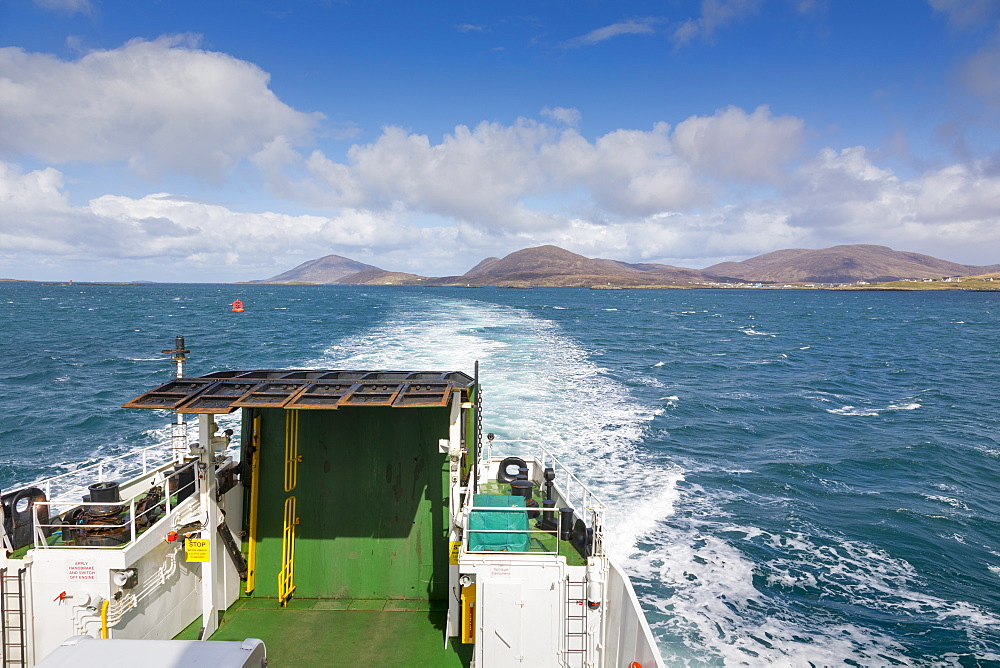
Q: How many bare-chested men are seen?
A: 0